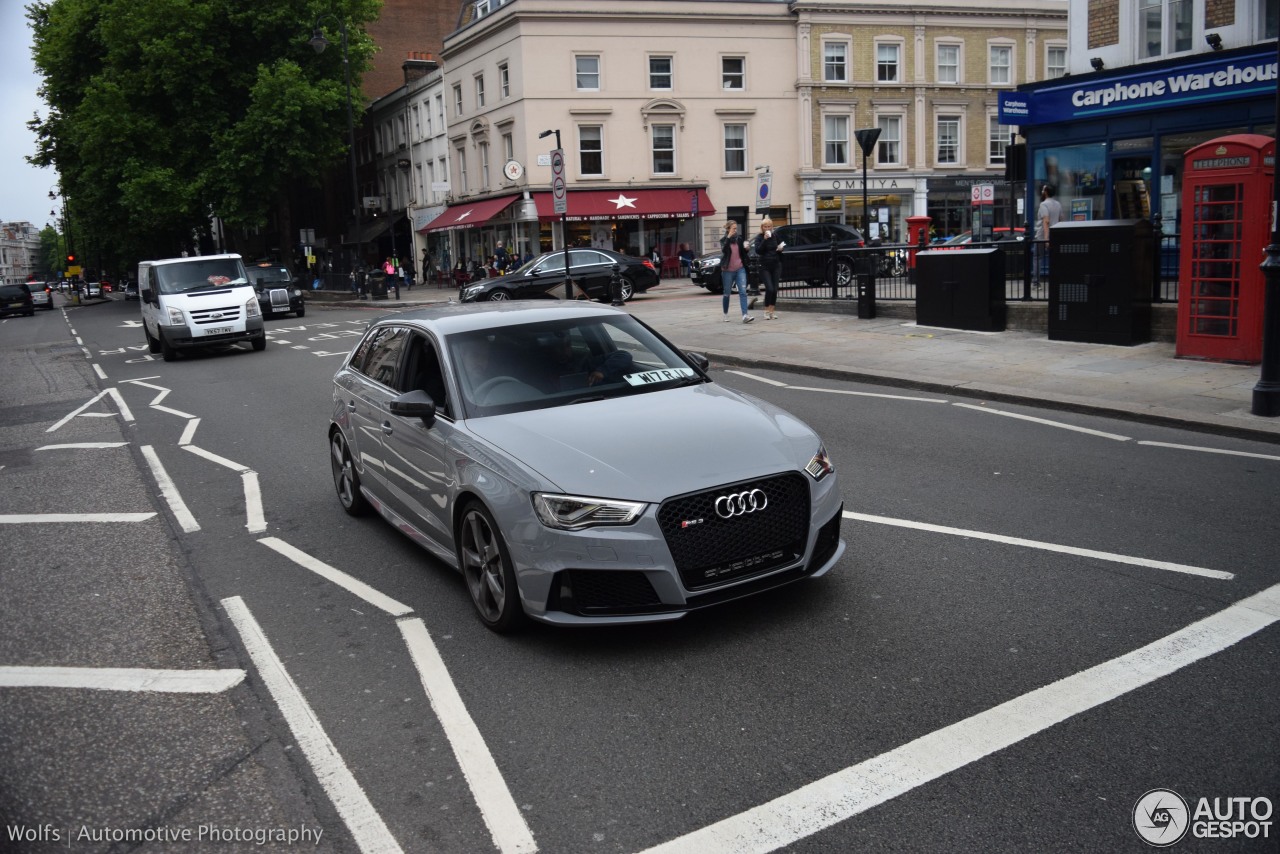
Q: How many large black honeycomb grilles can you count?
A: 1